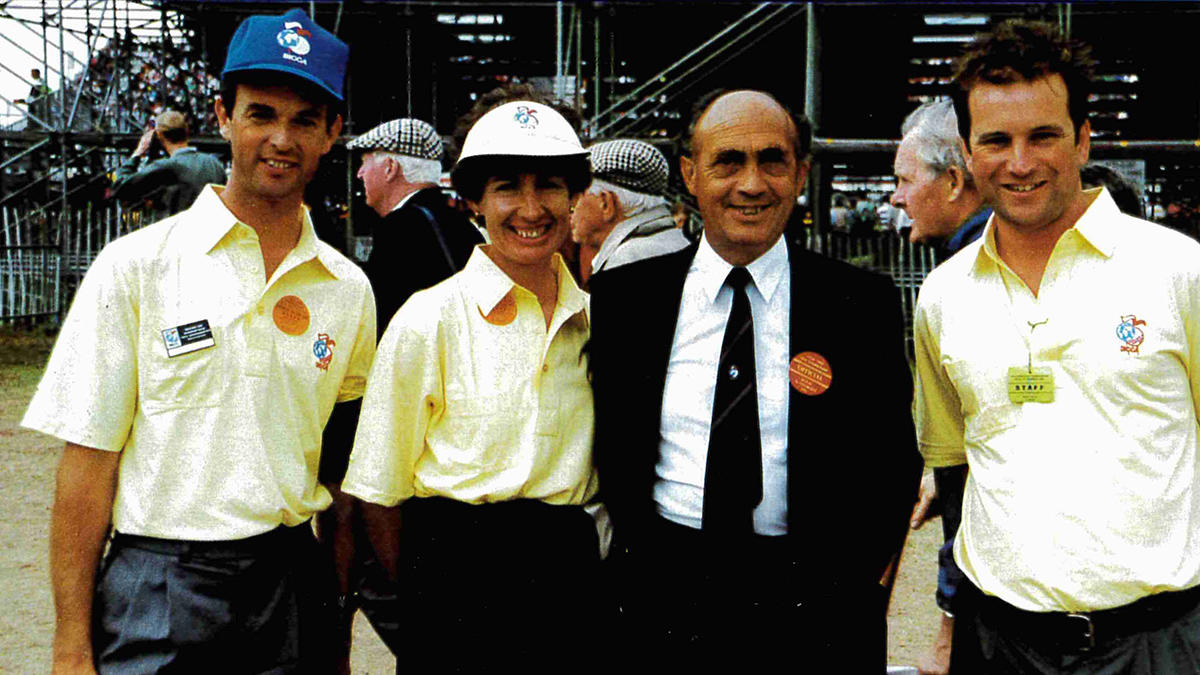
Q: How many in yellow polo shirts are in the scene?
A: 3